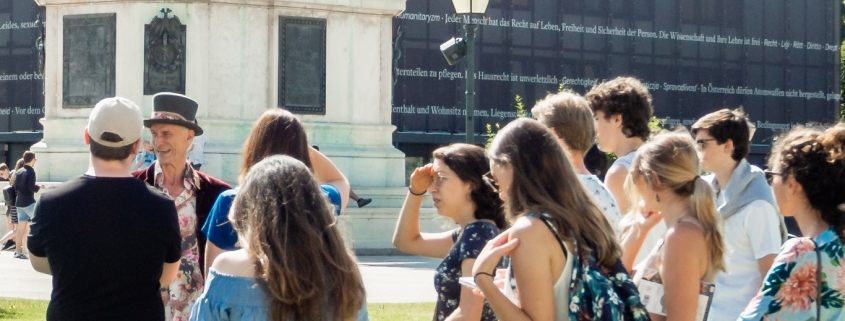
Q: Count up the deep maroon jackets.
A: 1